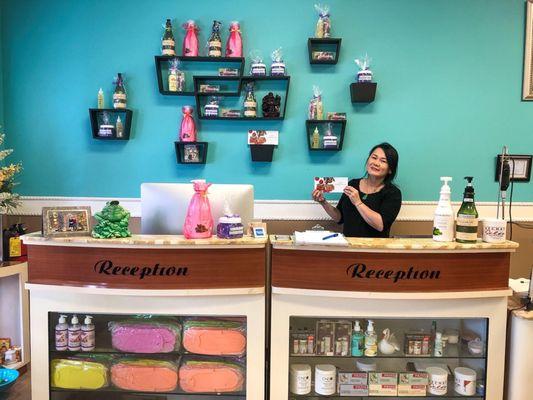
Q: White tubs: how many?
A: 5